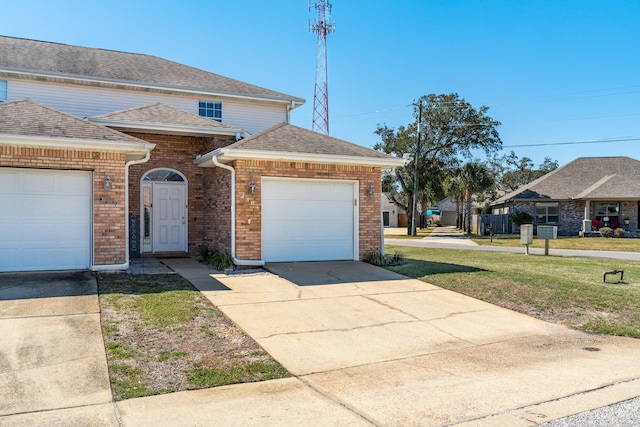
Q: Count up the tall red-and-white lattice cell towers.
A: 1